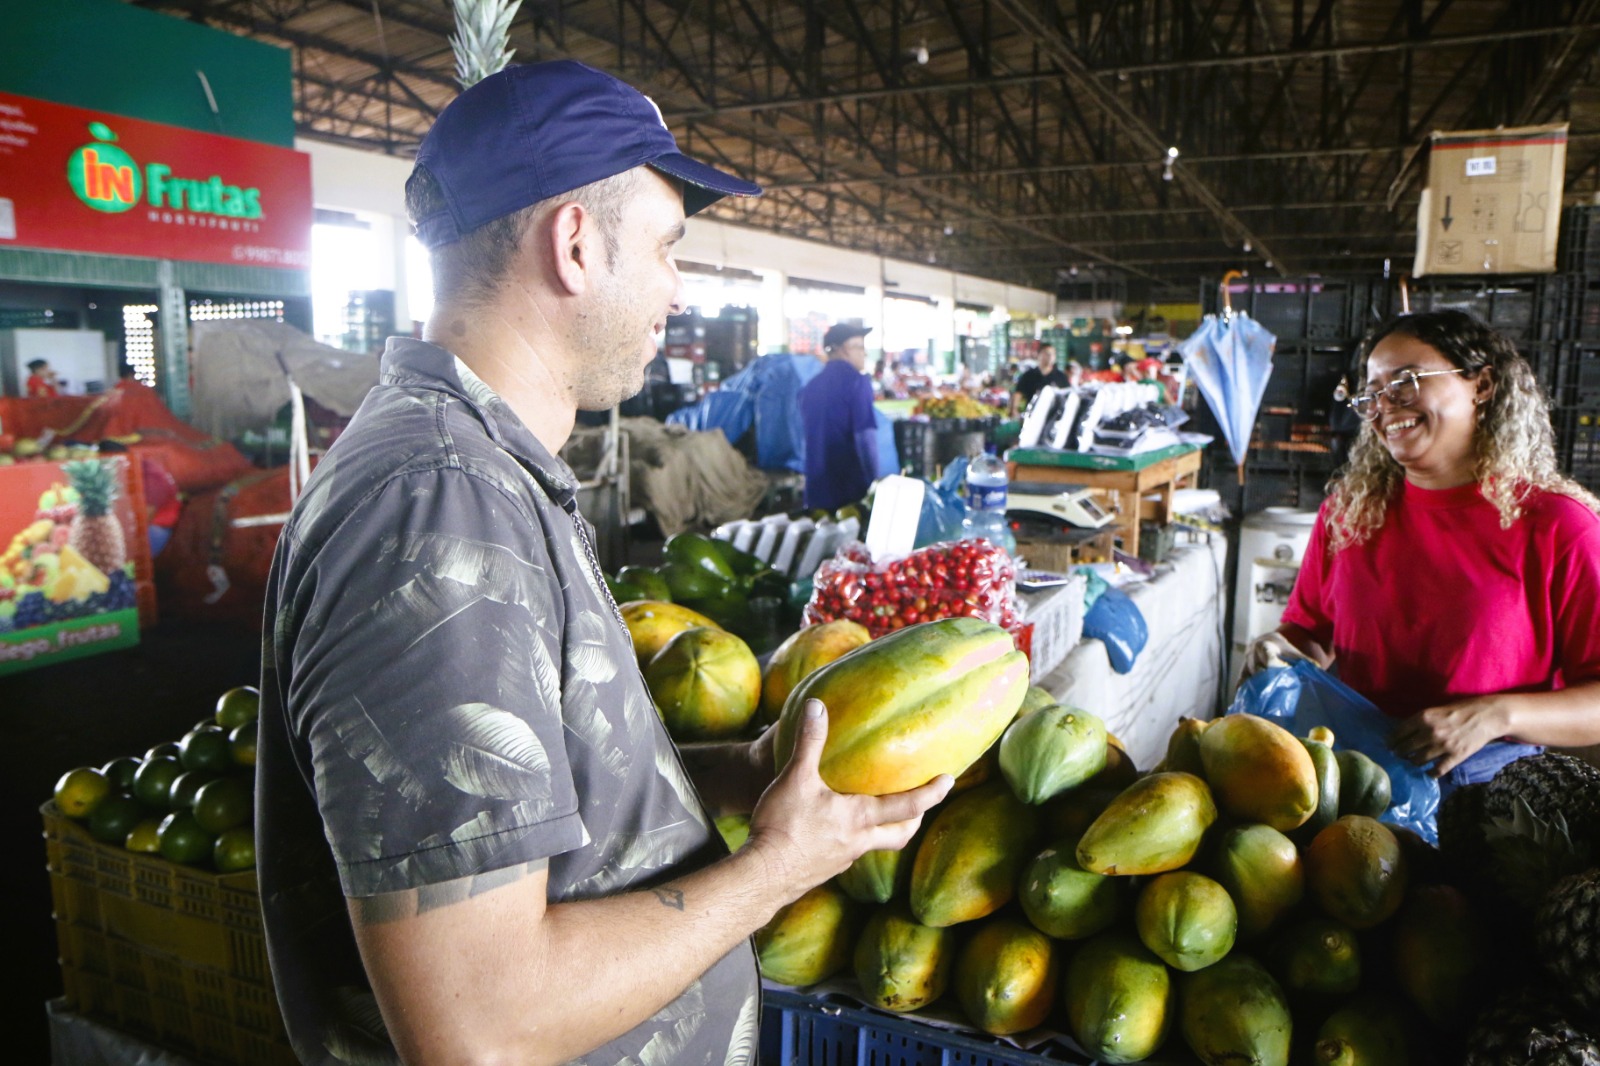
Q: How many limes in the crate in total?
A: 14